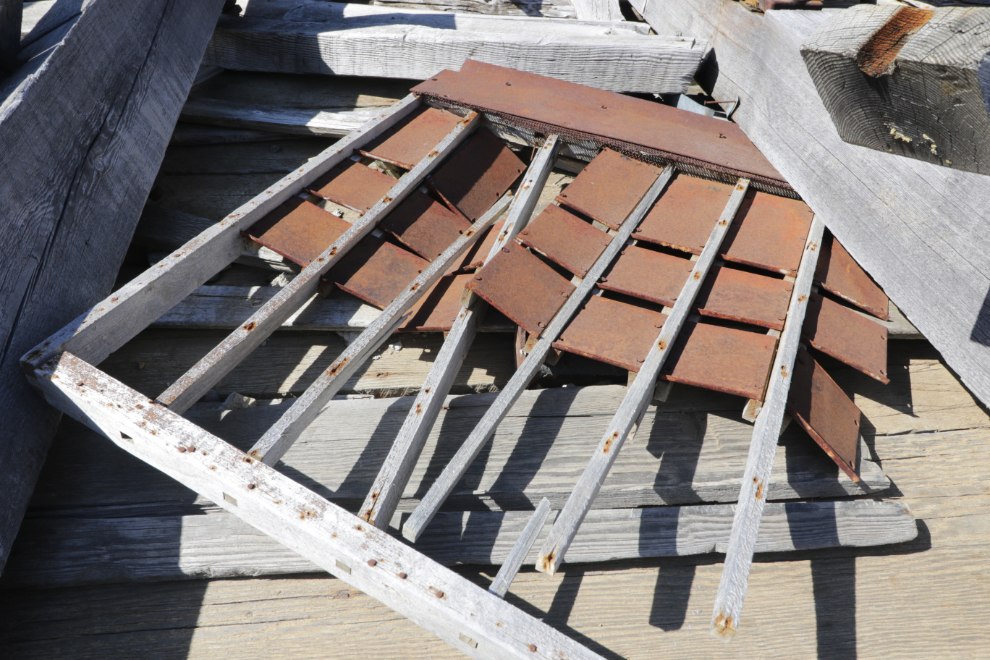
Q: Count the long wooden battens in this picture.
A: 7